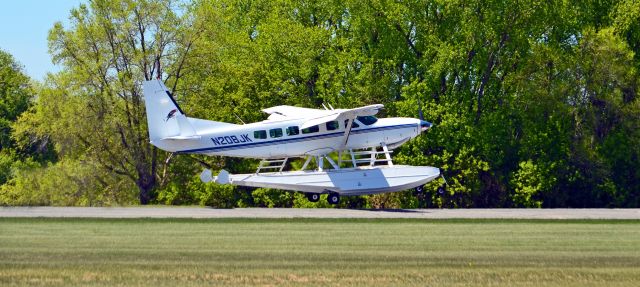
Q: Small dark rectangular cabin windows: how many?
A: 5